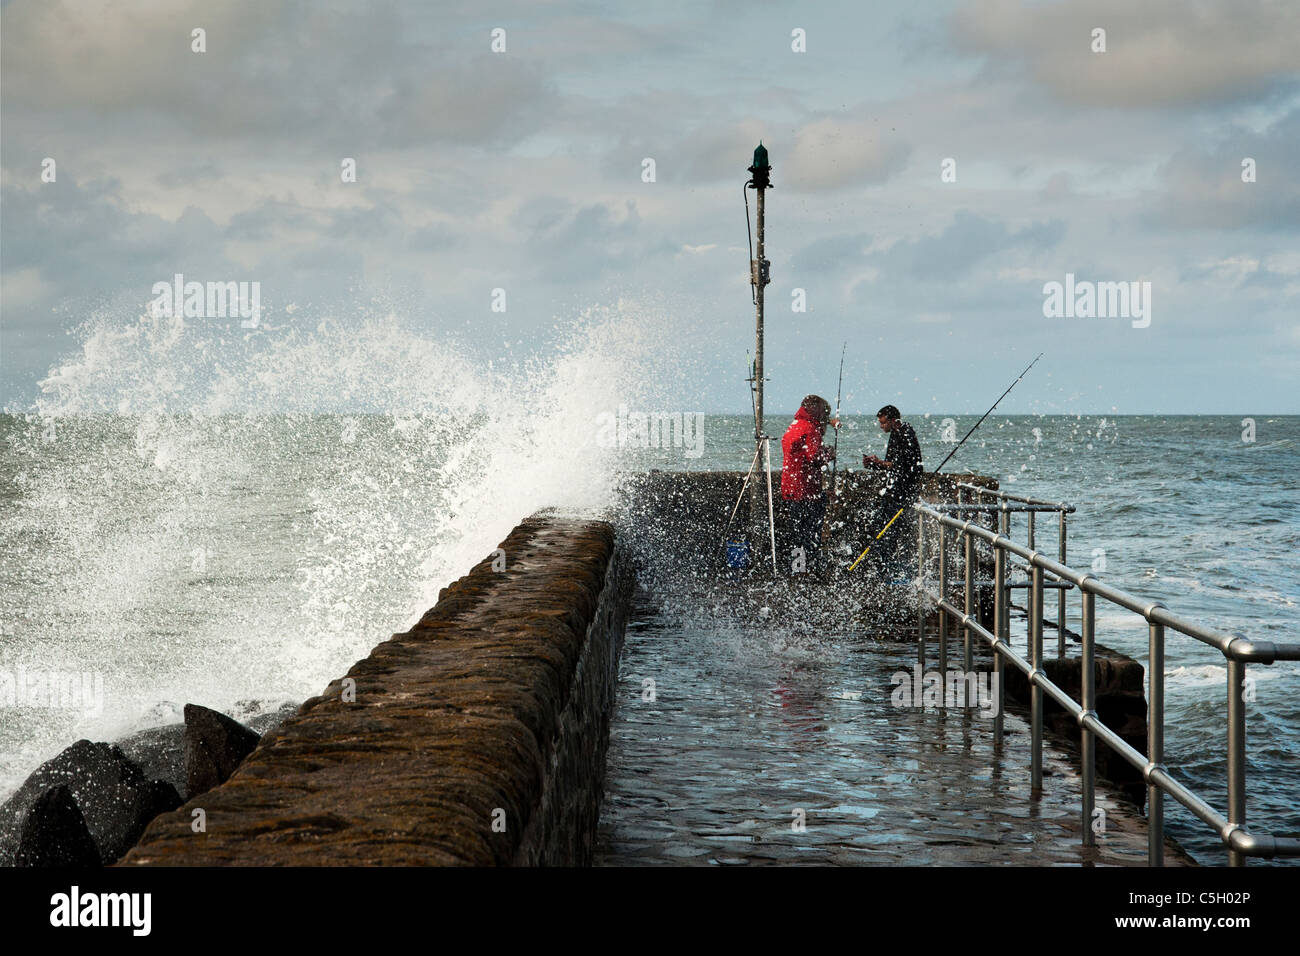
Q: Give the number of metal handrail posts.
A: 13